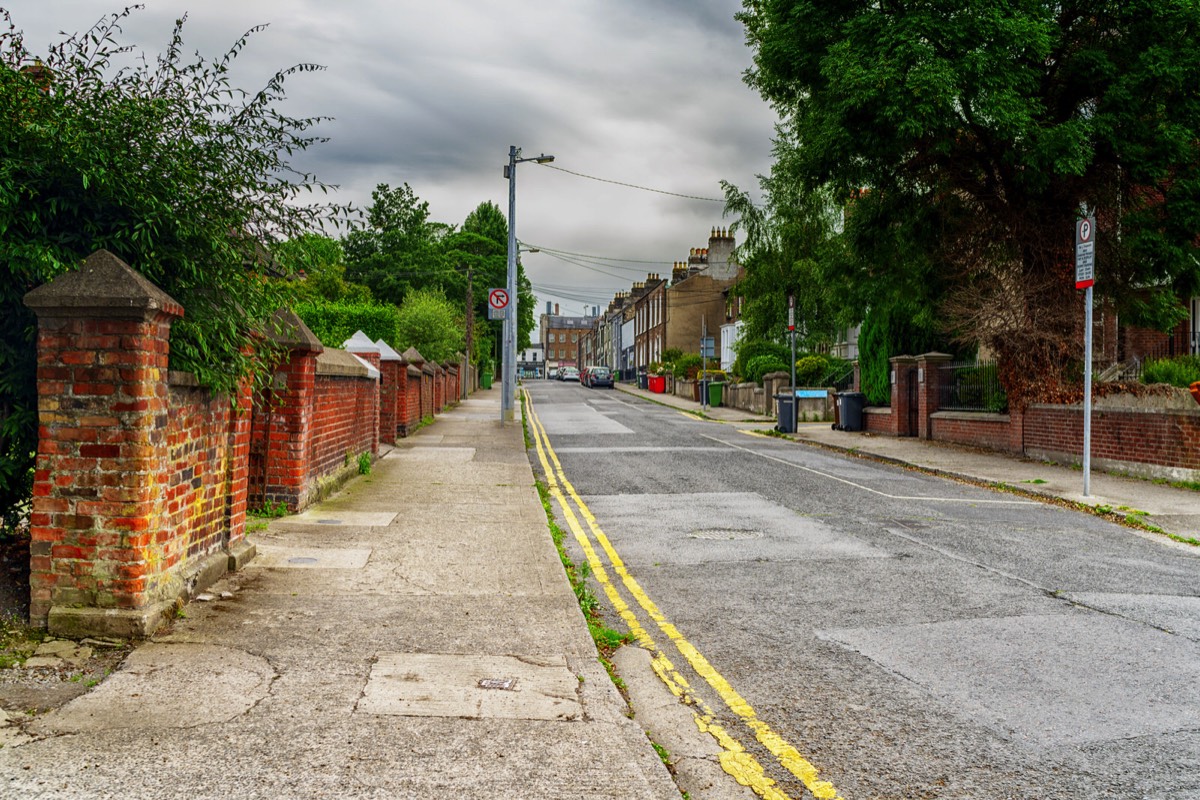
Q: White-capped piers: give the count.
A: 2